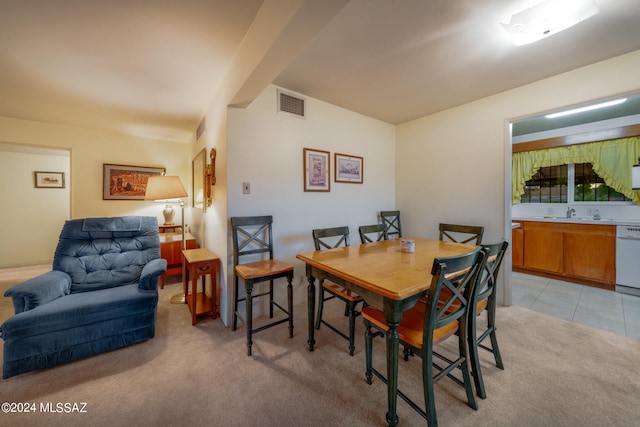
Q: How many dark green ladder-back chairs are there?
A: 7